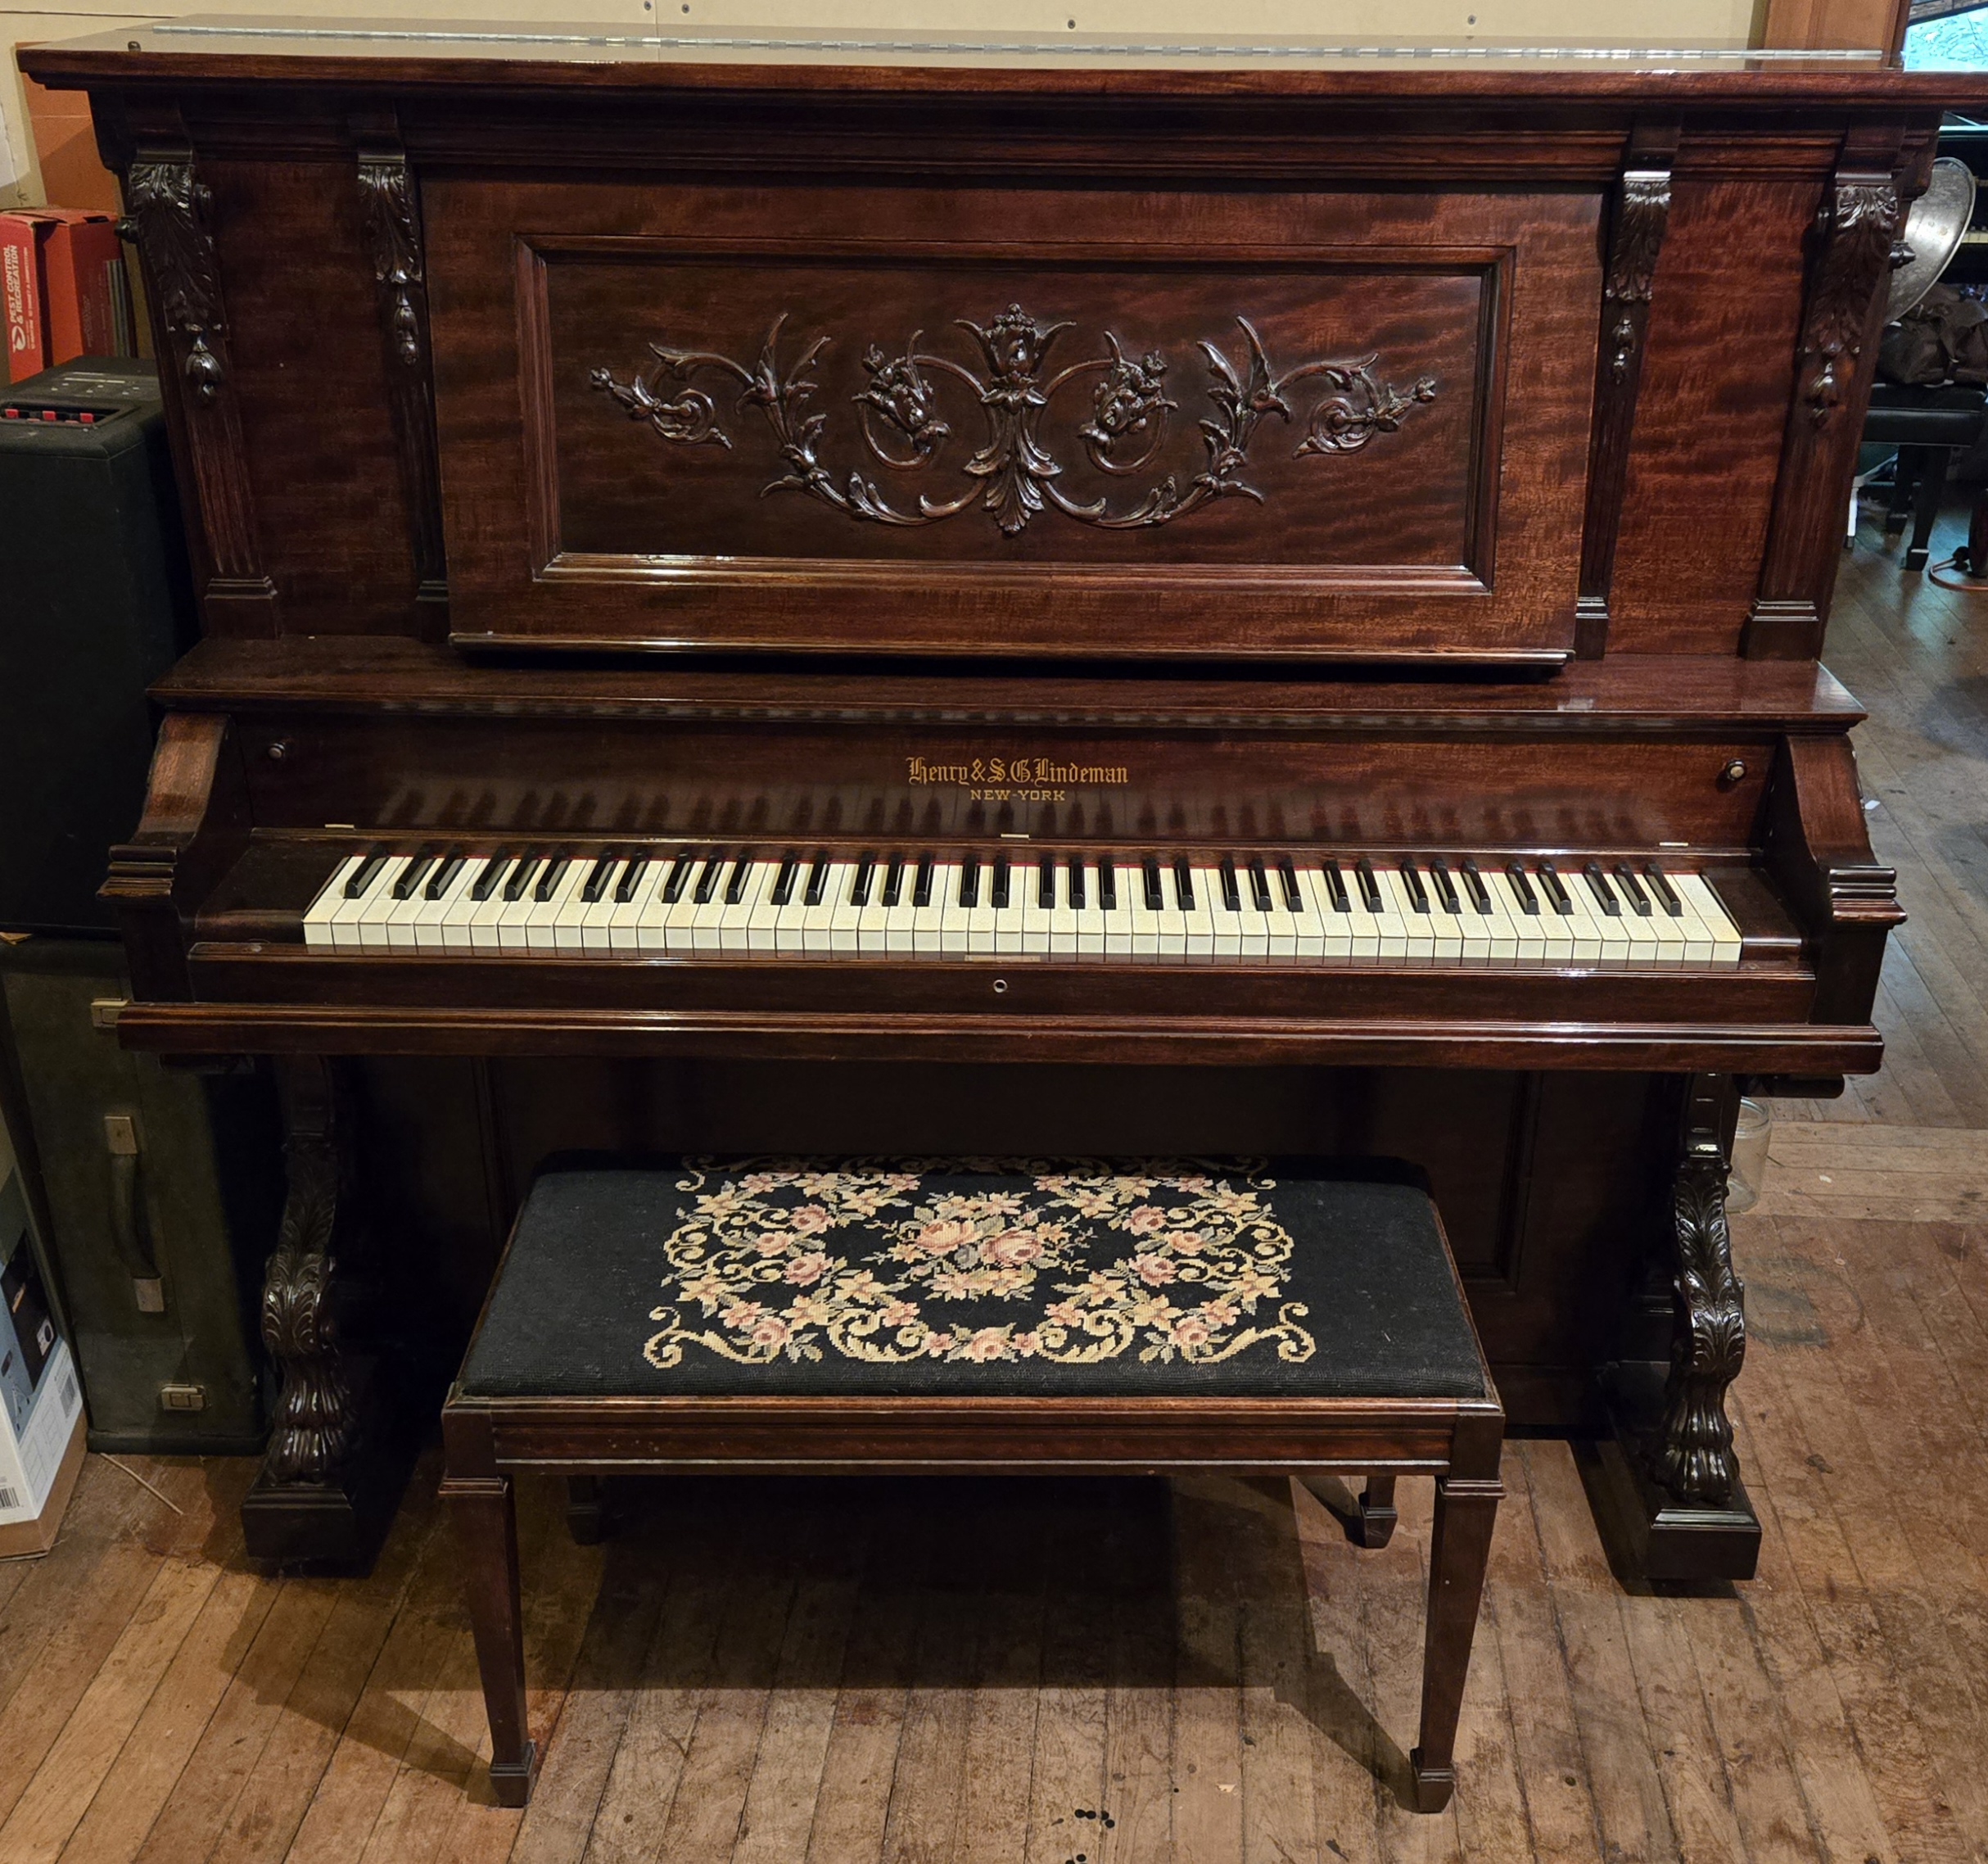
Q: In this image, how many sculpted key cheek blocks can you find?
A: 2